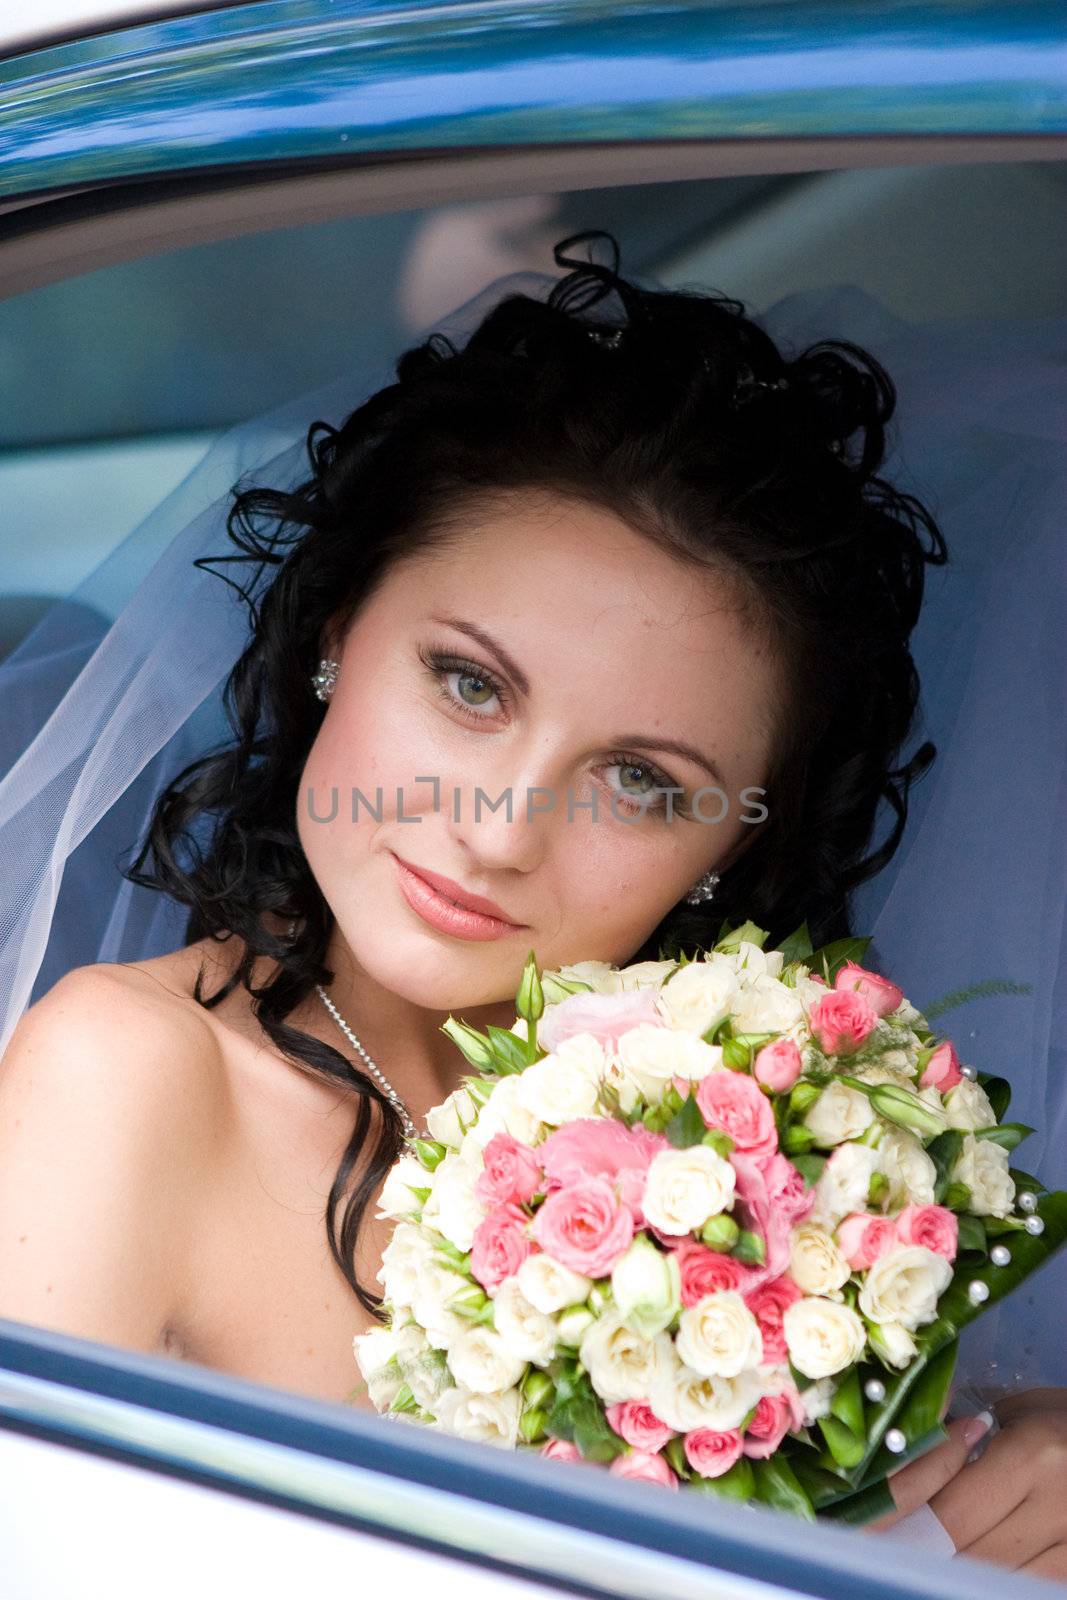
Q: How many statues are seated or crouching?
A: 0